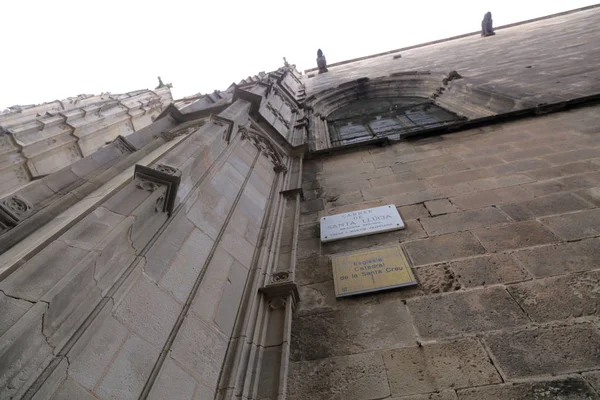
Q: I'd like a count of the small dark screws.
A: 4